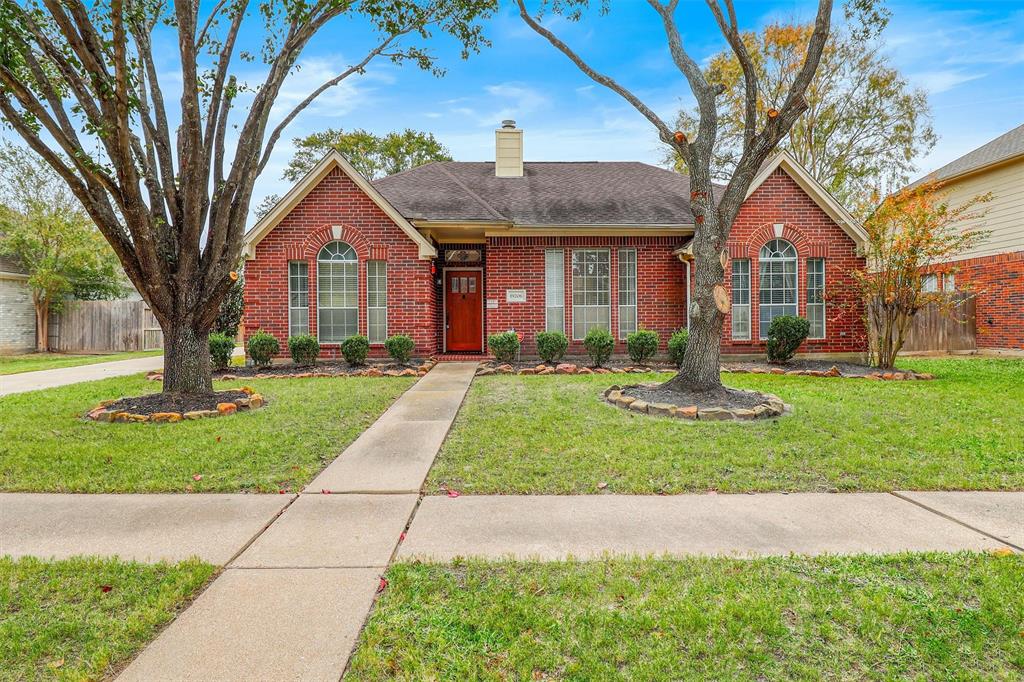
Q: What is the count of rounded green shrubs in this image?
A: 11